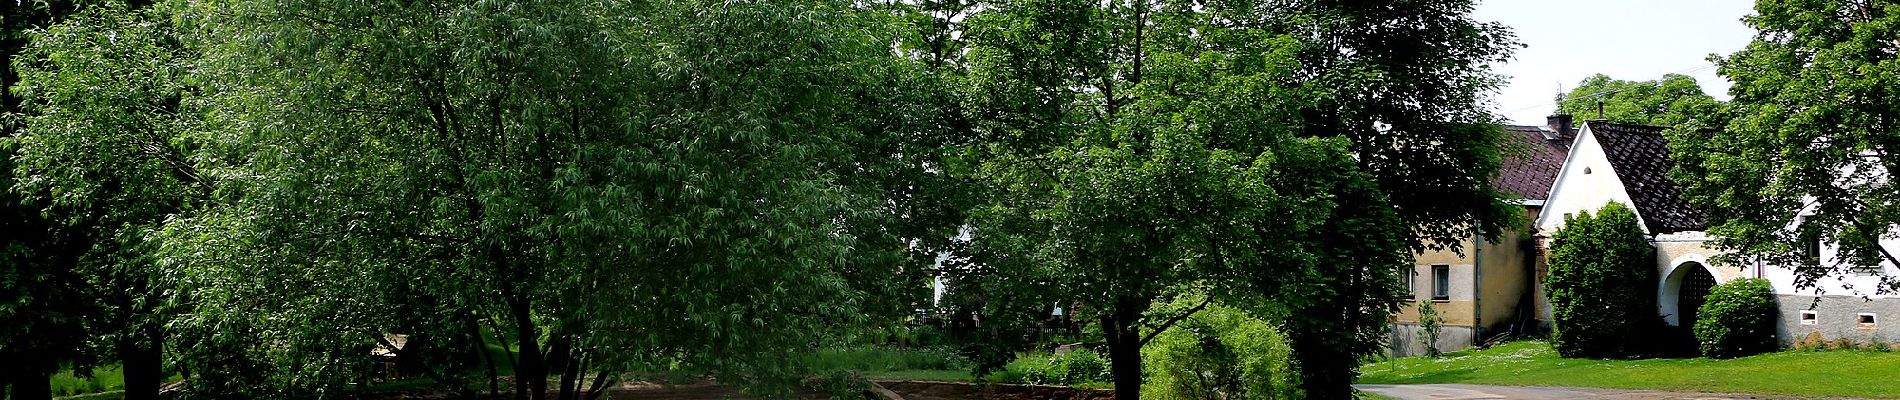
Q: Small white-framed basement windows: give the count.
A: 2